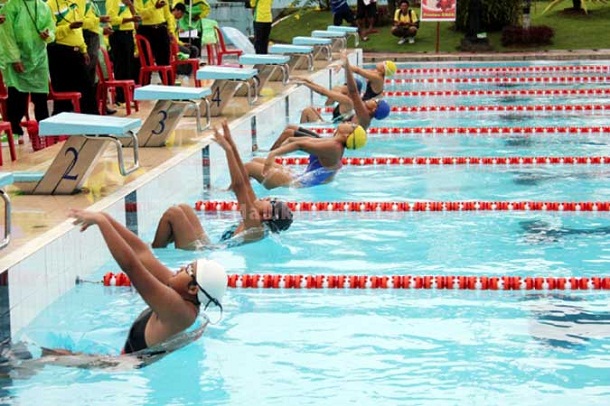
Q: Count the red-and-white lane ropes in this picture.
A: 8